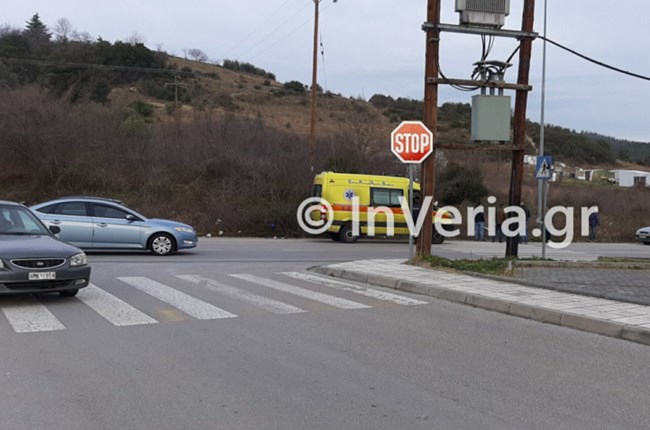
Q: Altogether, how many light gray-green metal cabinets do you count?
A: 1